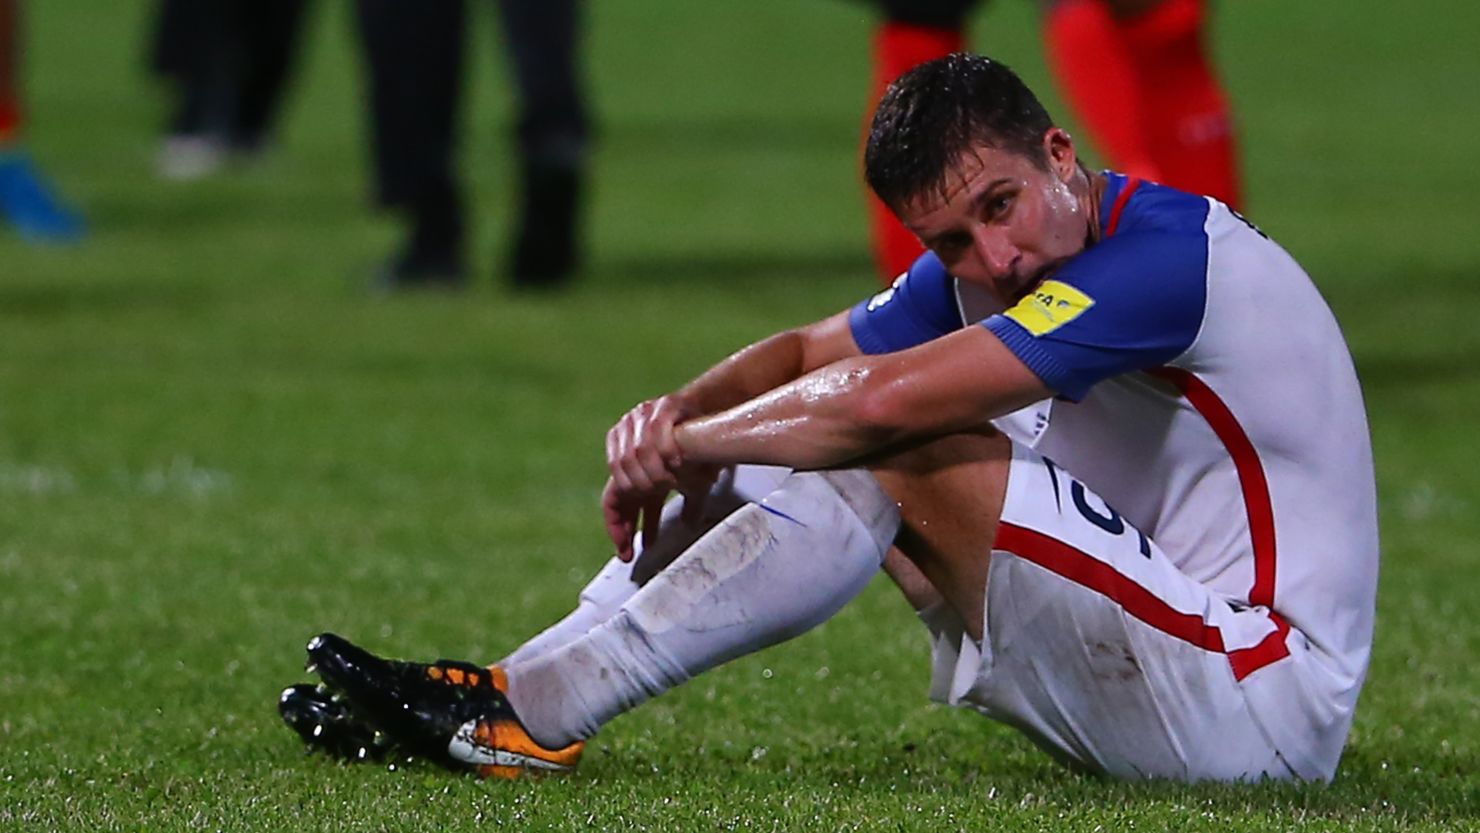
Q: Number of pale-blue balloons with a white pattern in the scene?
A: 0